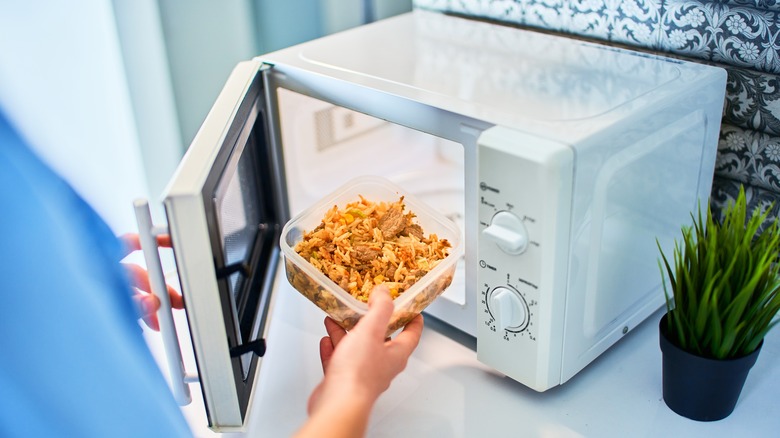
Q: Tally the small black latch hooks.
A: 2